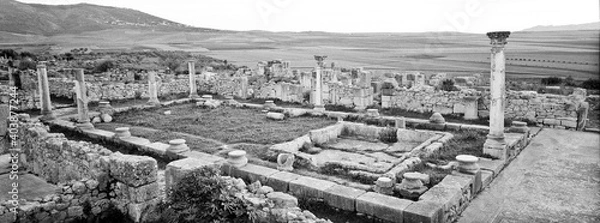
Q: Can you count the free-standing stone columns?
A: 6